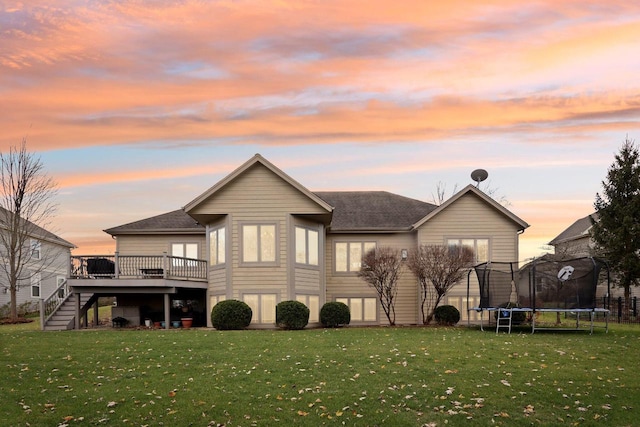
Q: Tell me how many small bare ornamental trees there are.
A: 2